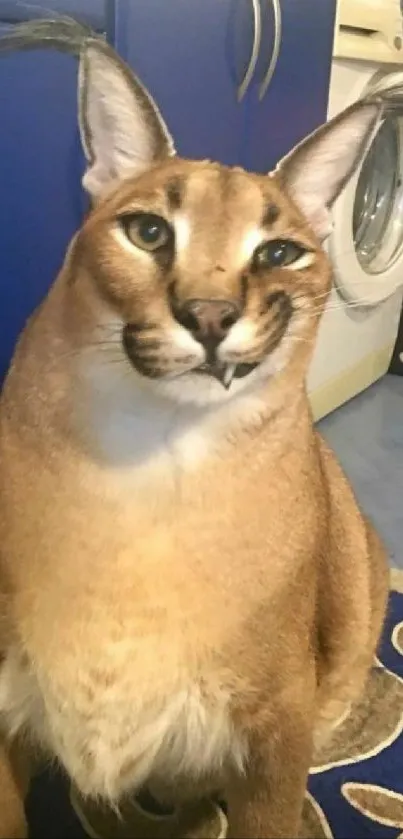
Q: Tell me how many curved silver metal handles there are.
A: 2